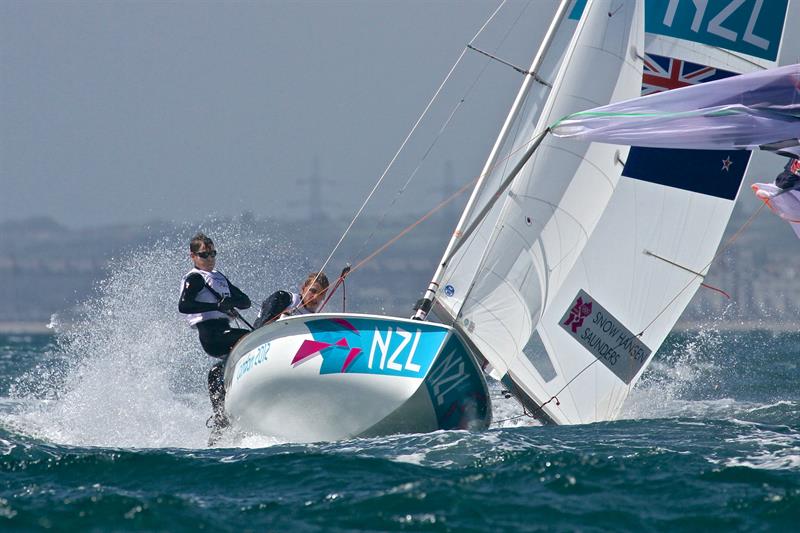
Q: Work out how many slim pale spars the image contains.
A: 1